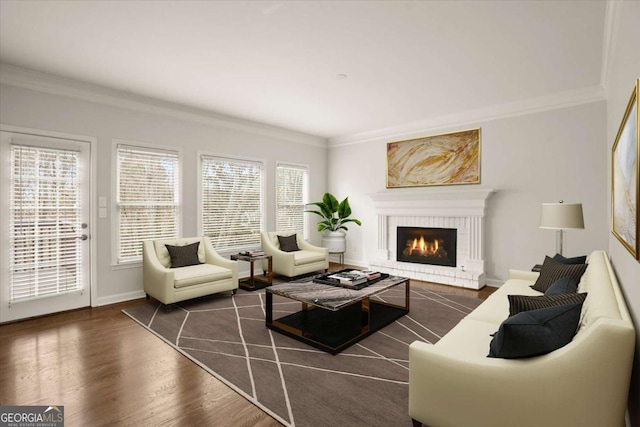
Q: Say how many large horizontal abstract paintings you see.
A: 1